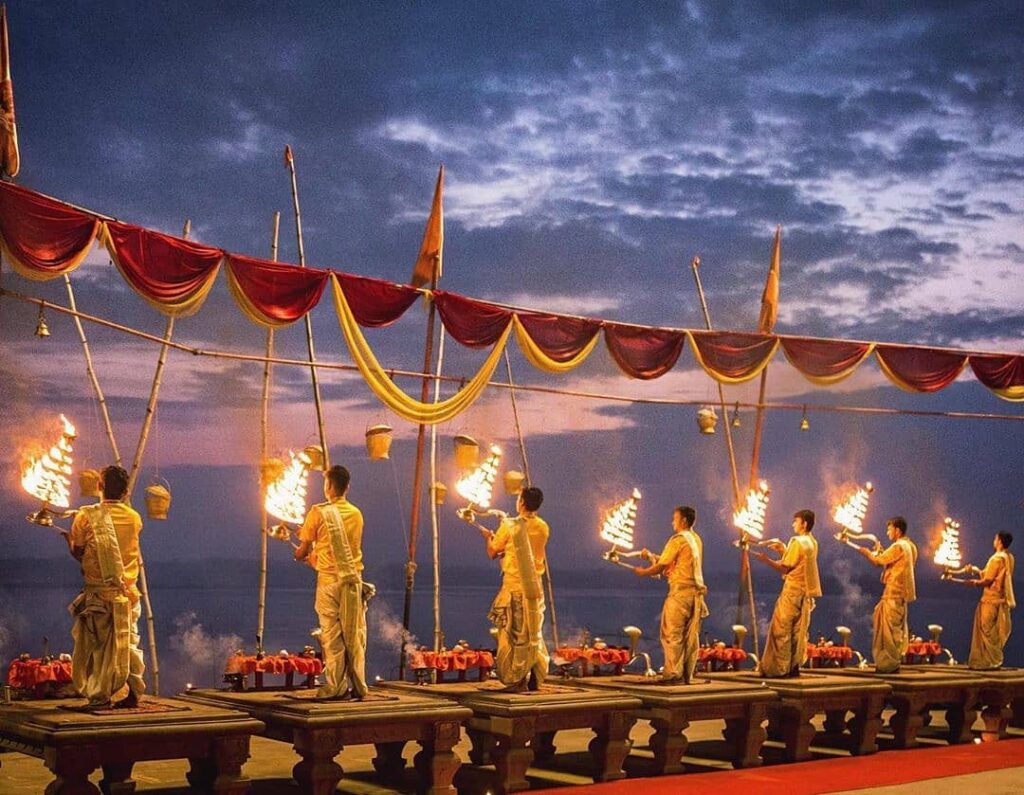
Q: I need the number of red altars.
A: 7